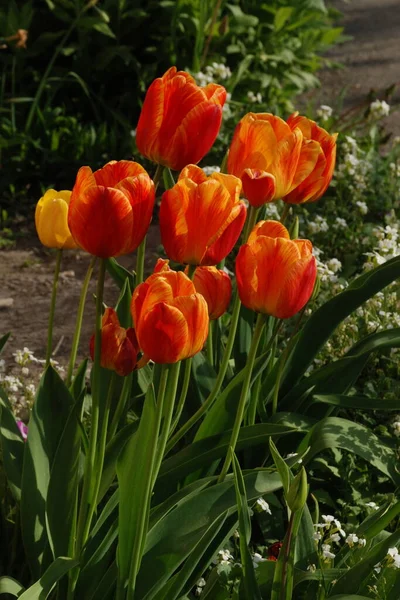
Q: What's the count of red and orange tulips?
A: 9